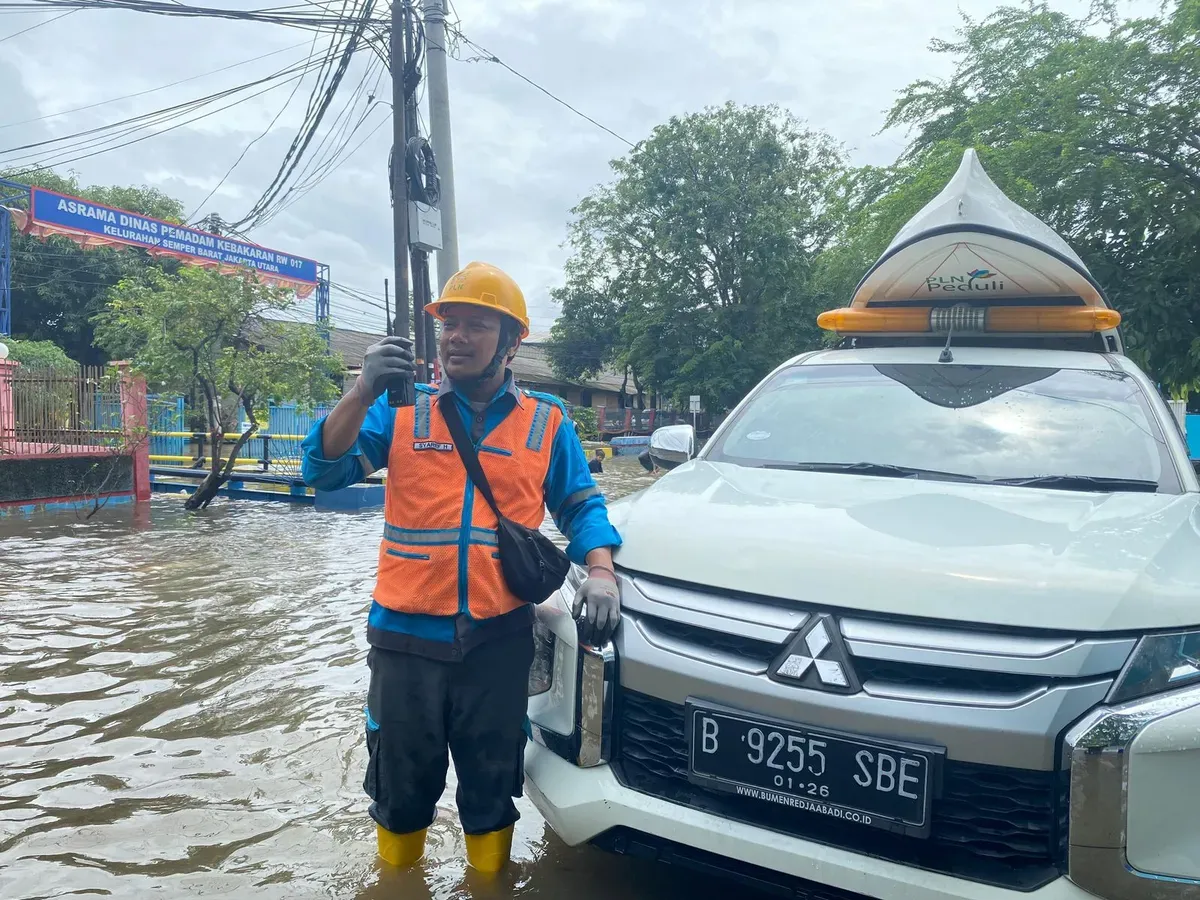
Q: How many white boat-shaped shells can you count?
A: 1